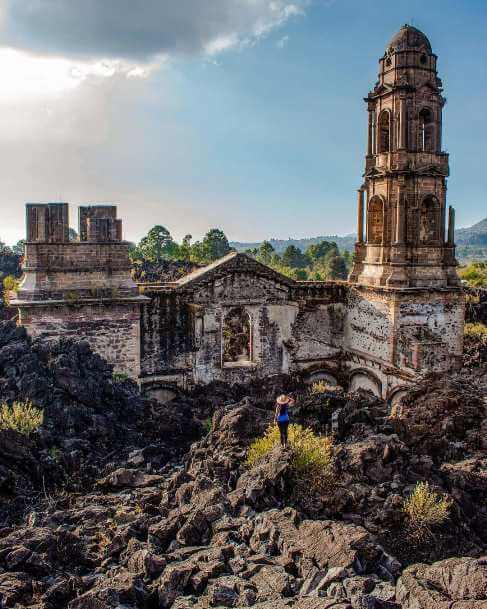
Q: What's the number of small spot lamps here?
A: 0